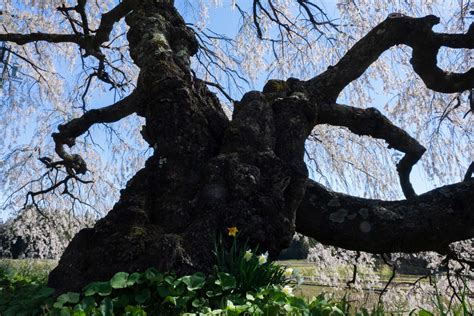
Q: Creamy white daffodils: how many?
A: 4